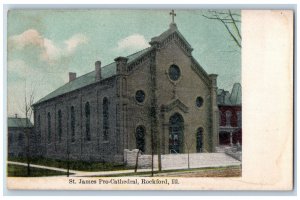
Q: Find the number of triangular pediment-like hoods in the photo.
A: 1